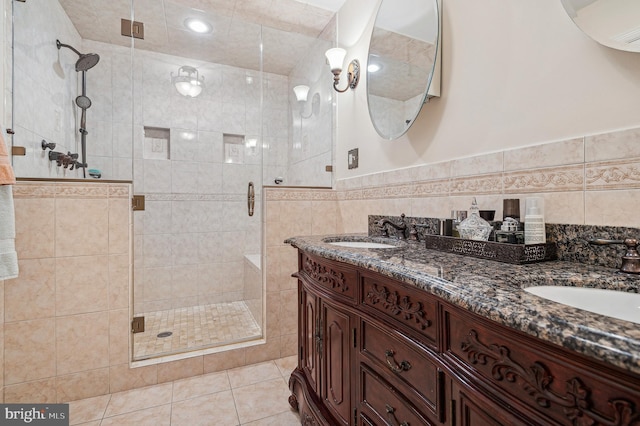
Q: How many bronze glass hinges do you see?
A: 3